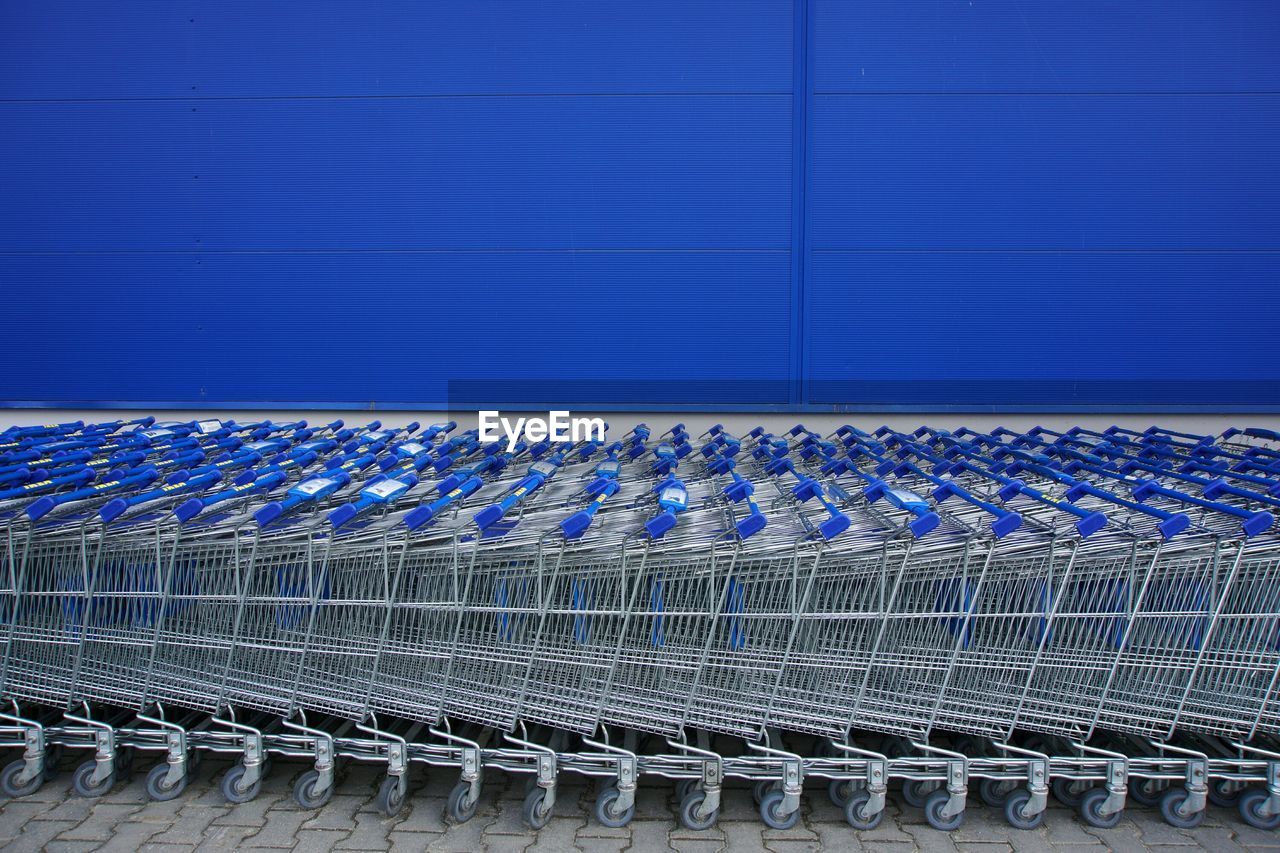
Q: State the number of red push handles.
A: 0